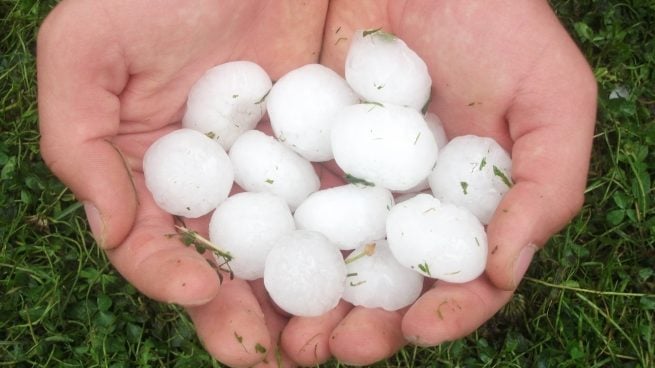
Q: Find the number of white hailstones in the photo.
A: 13